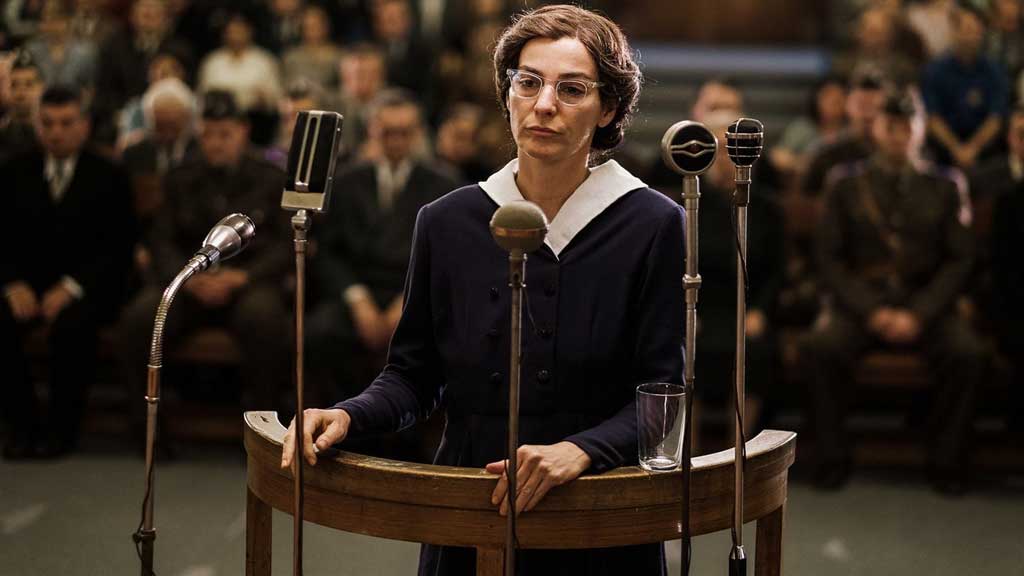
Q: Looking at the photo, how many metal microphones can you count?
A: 5